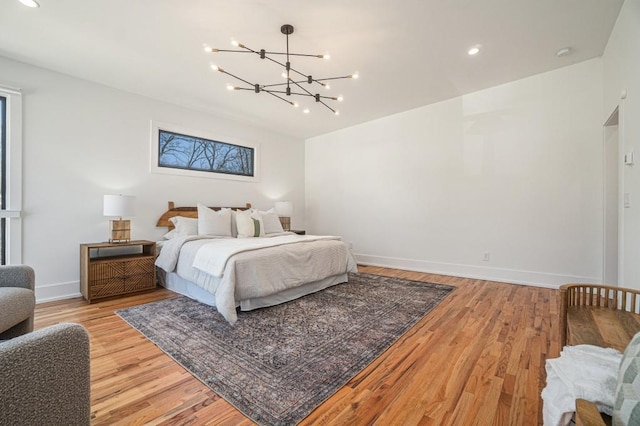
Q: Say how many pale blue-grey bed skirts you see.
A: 1